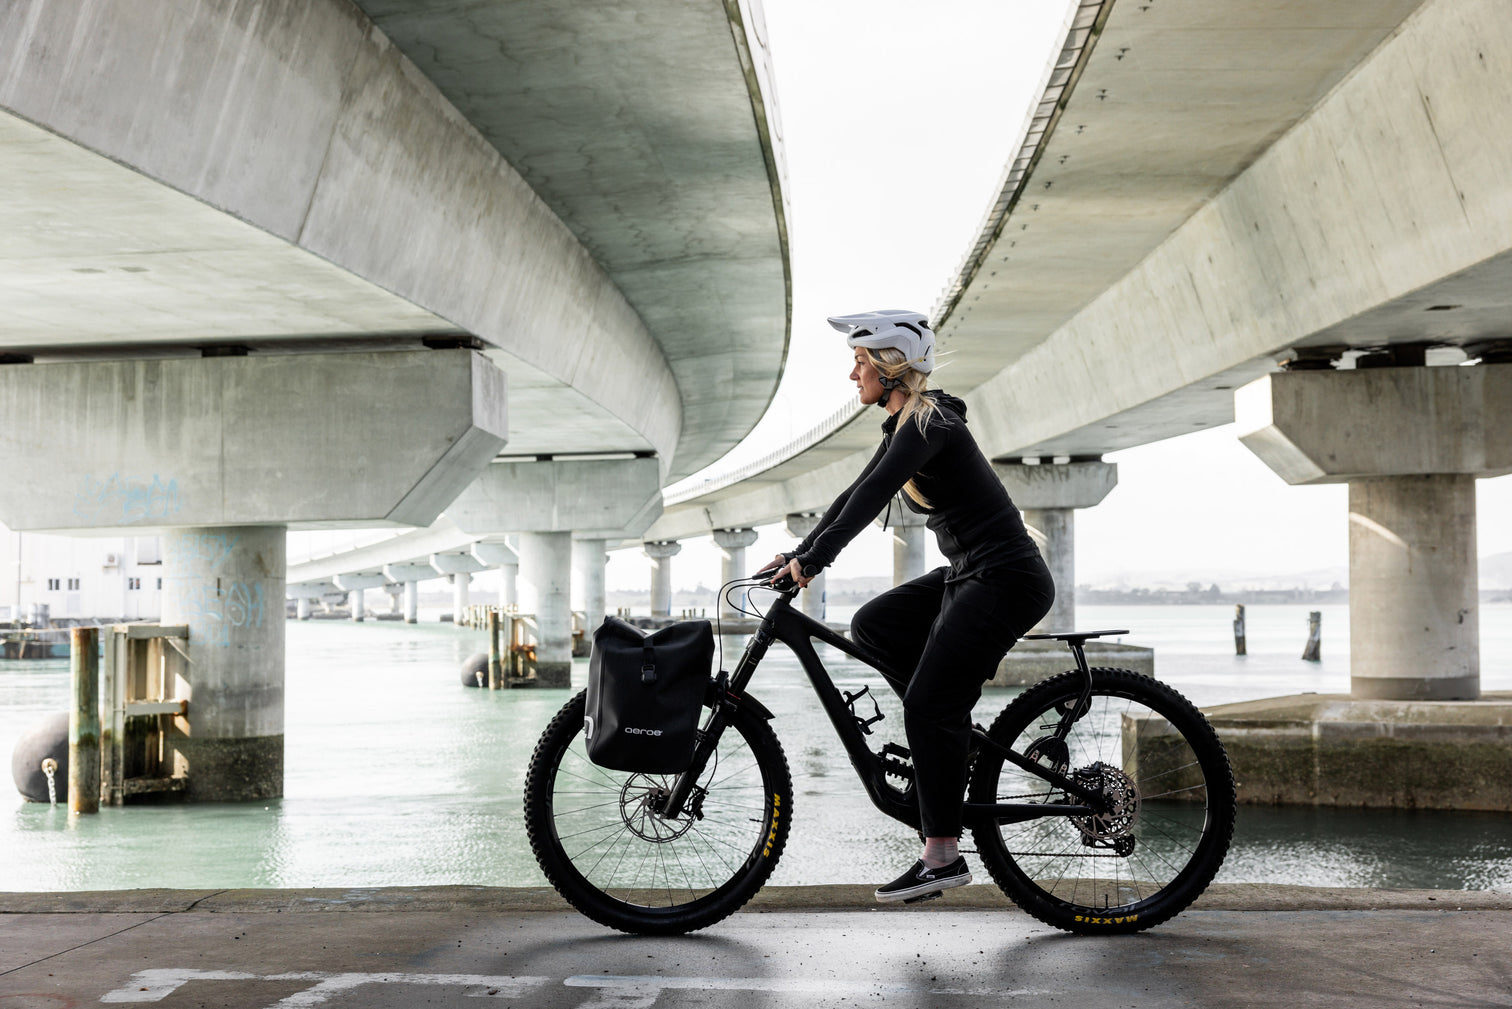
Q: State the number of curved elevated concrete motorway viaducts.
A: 2